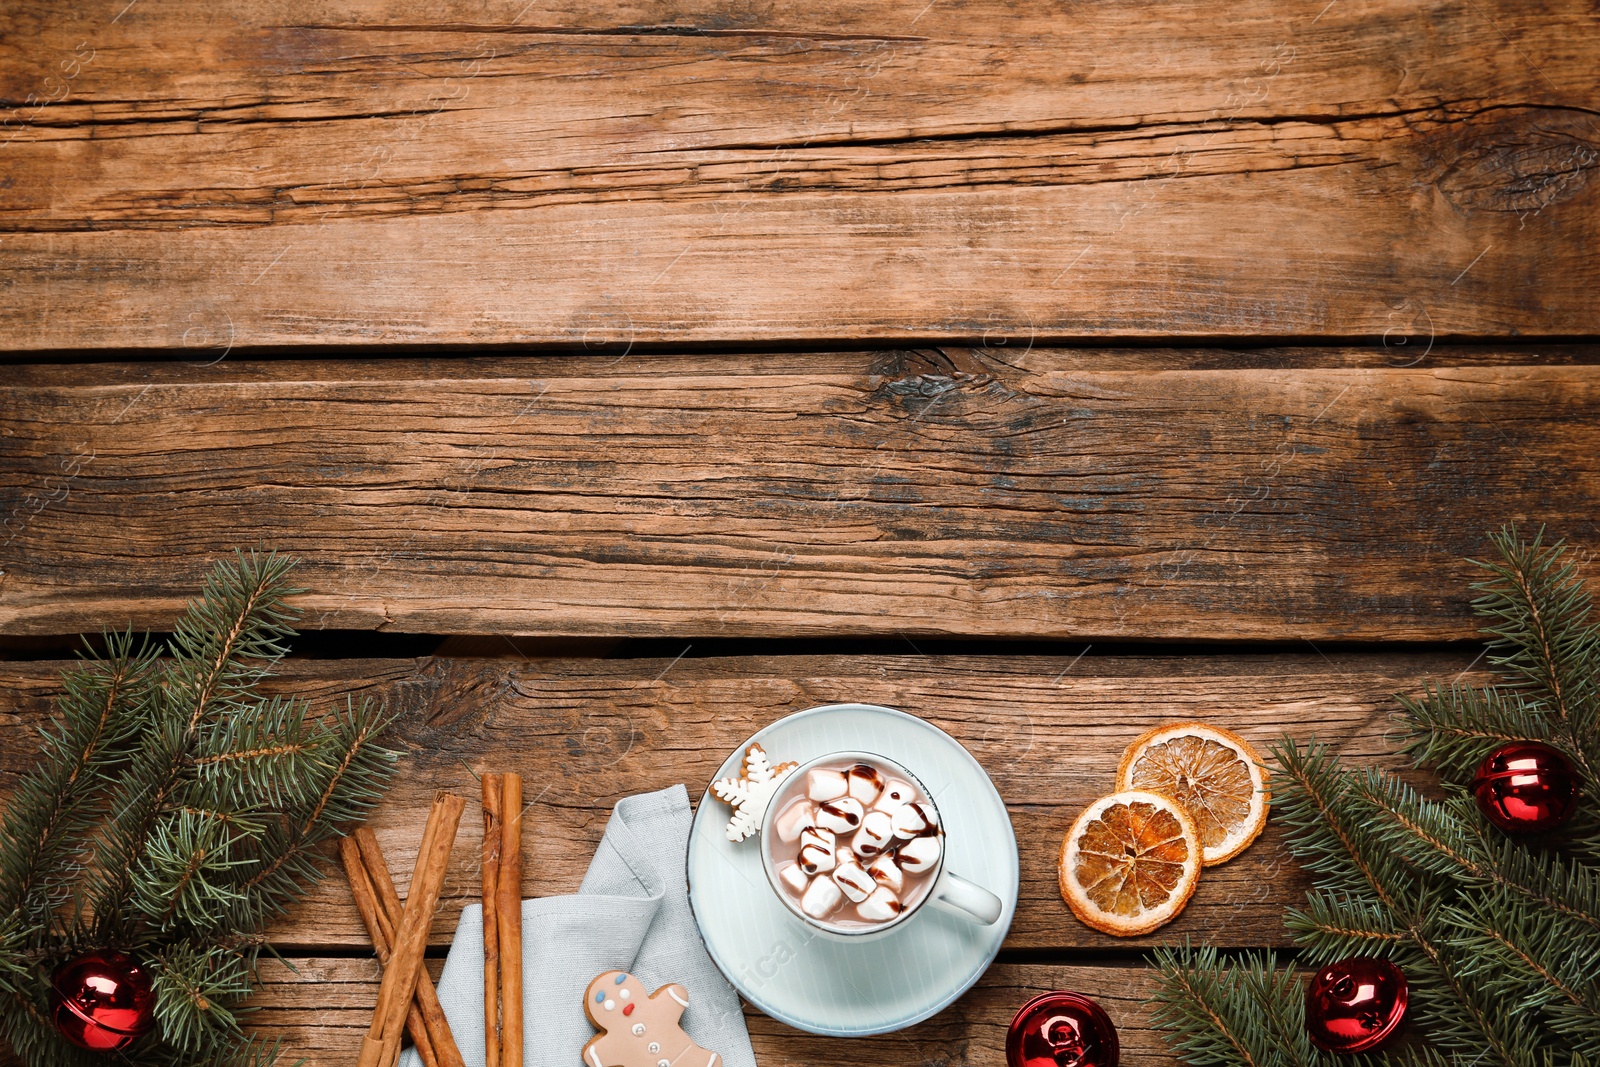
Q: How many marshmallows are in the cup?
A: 15